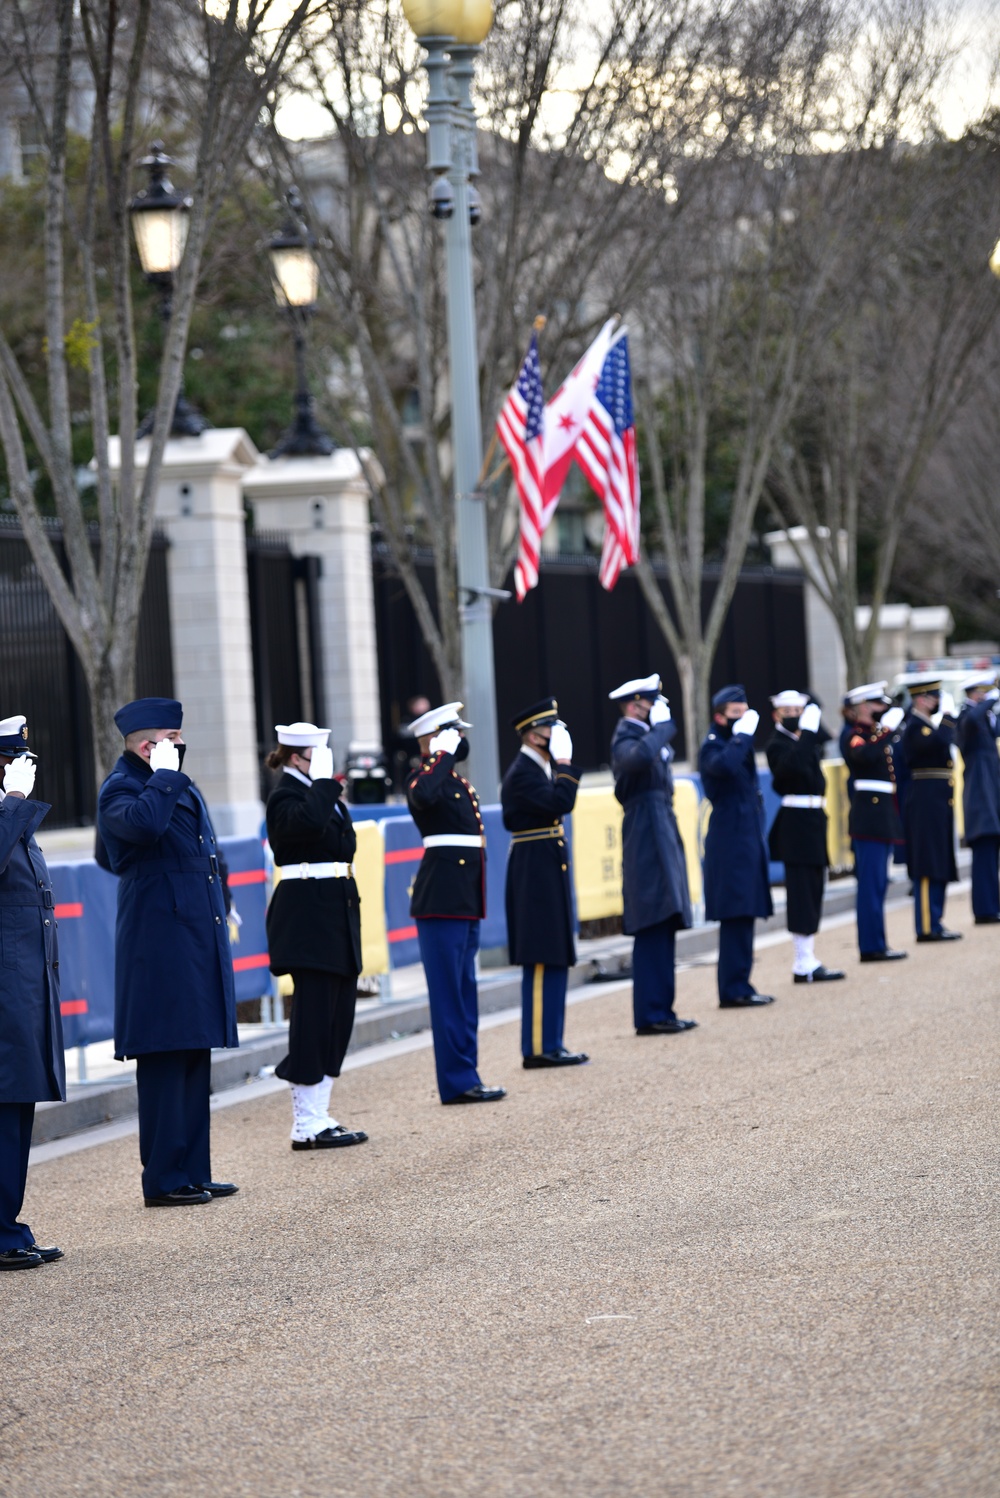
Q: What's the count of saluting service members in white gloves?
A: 11